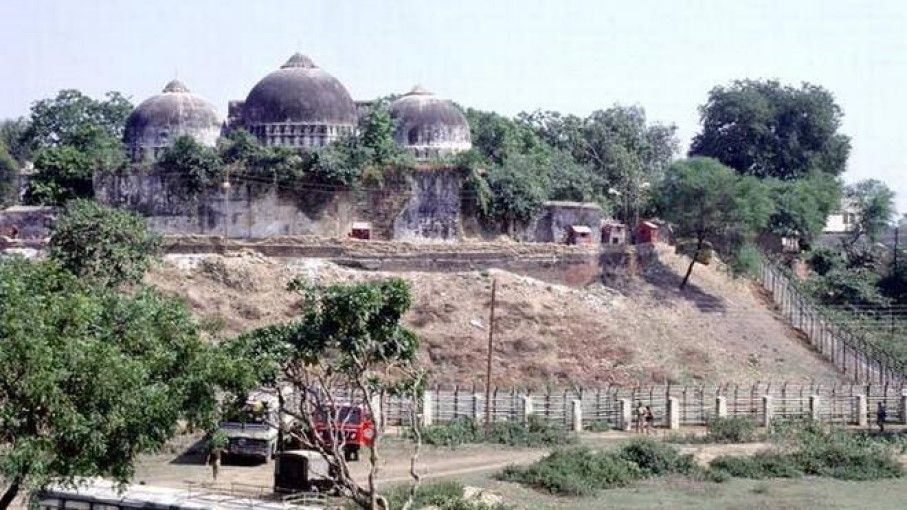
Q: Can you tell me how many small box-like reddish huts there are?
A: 4